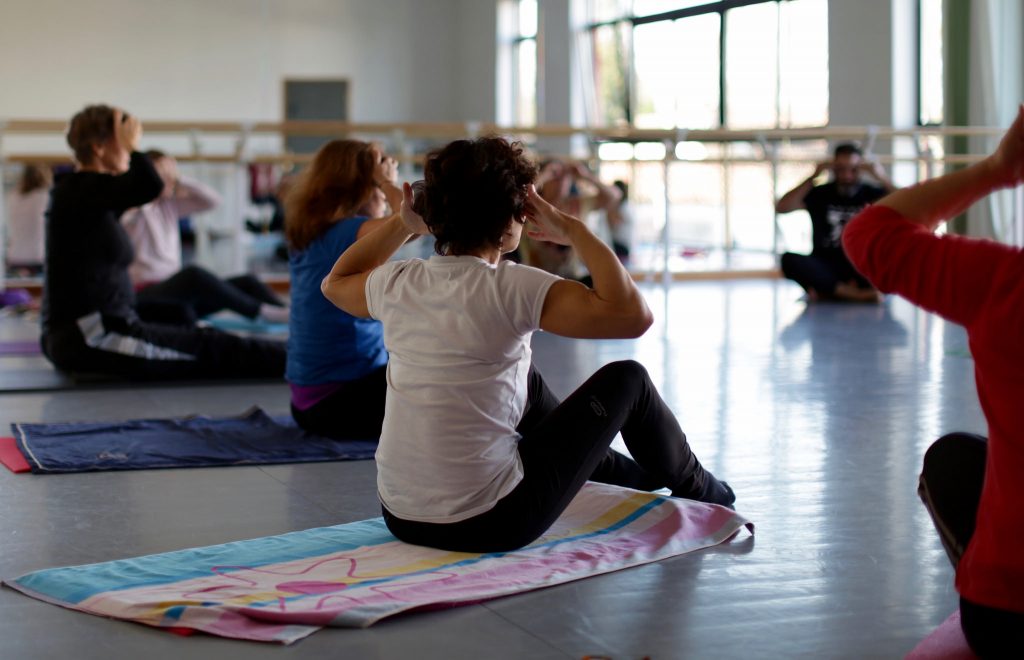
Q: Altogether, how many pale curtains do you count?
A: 1